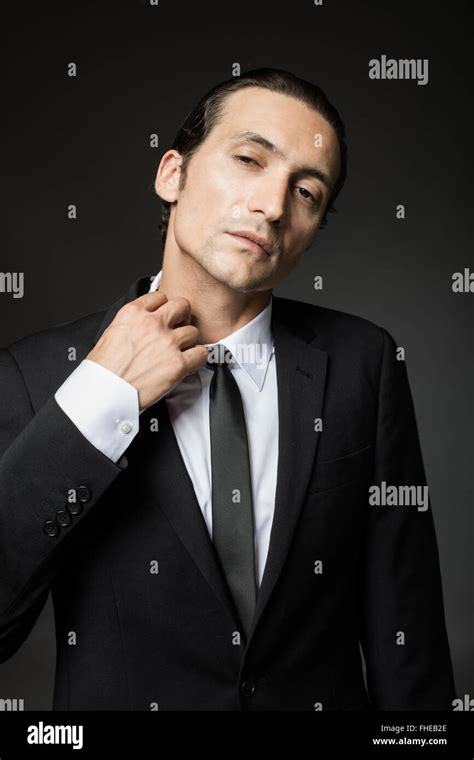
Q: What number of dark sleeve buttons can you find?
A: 4